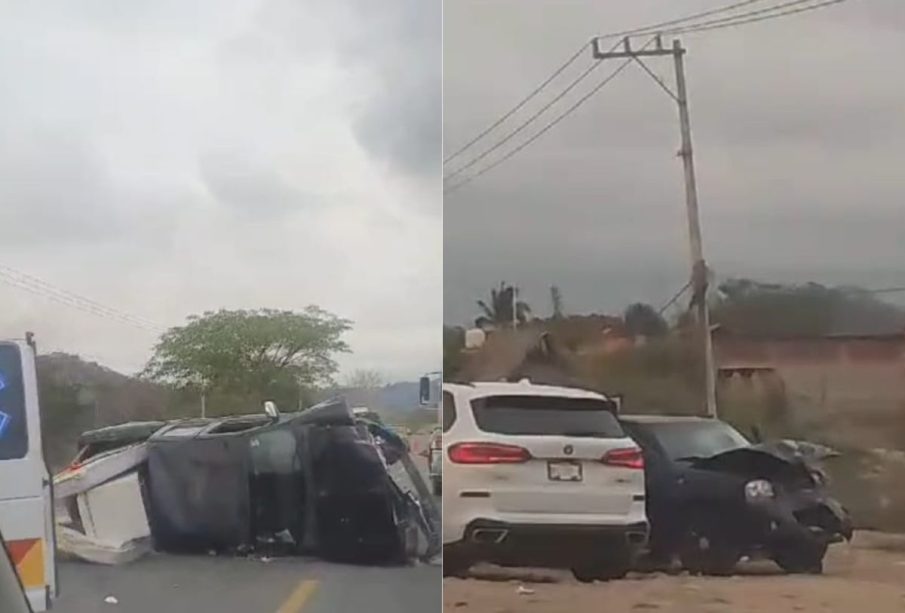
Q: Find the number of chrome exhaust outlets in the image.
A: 2